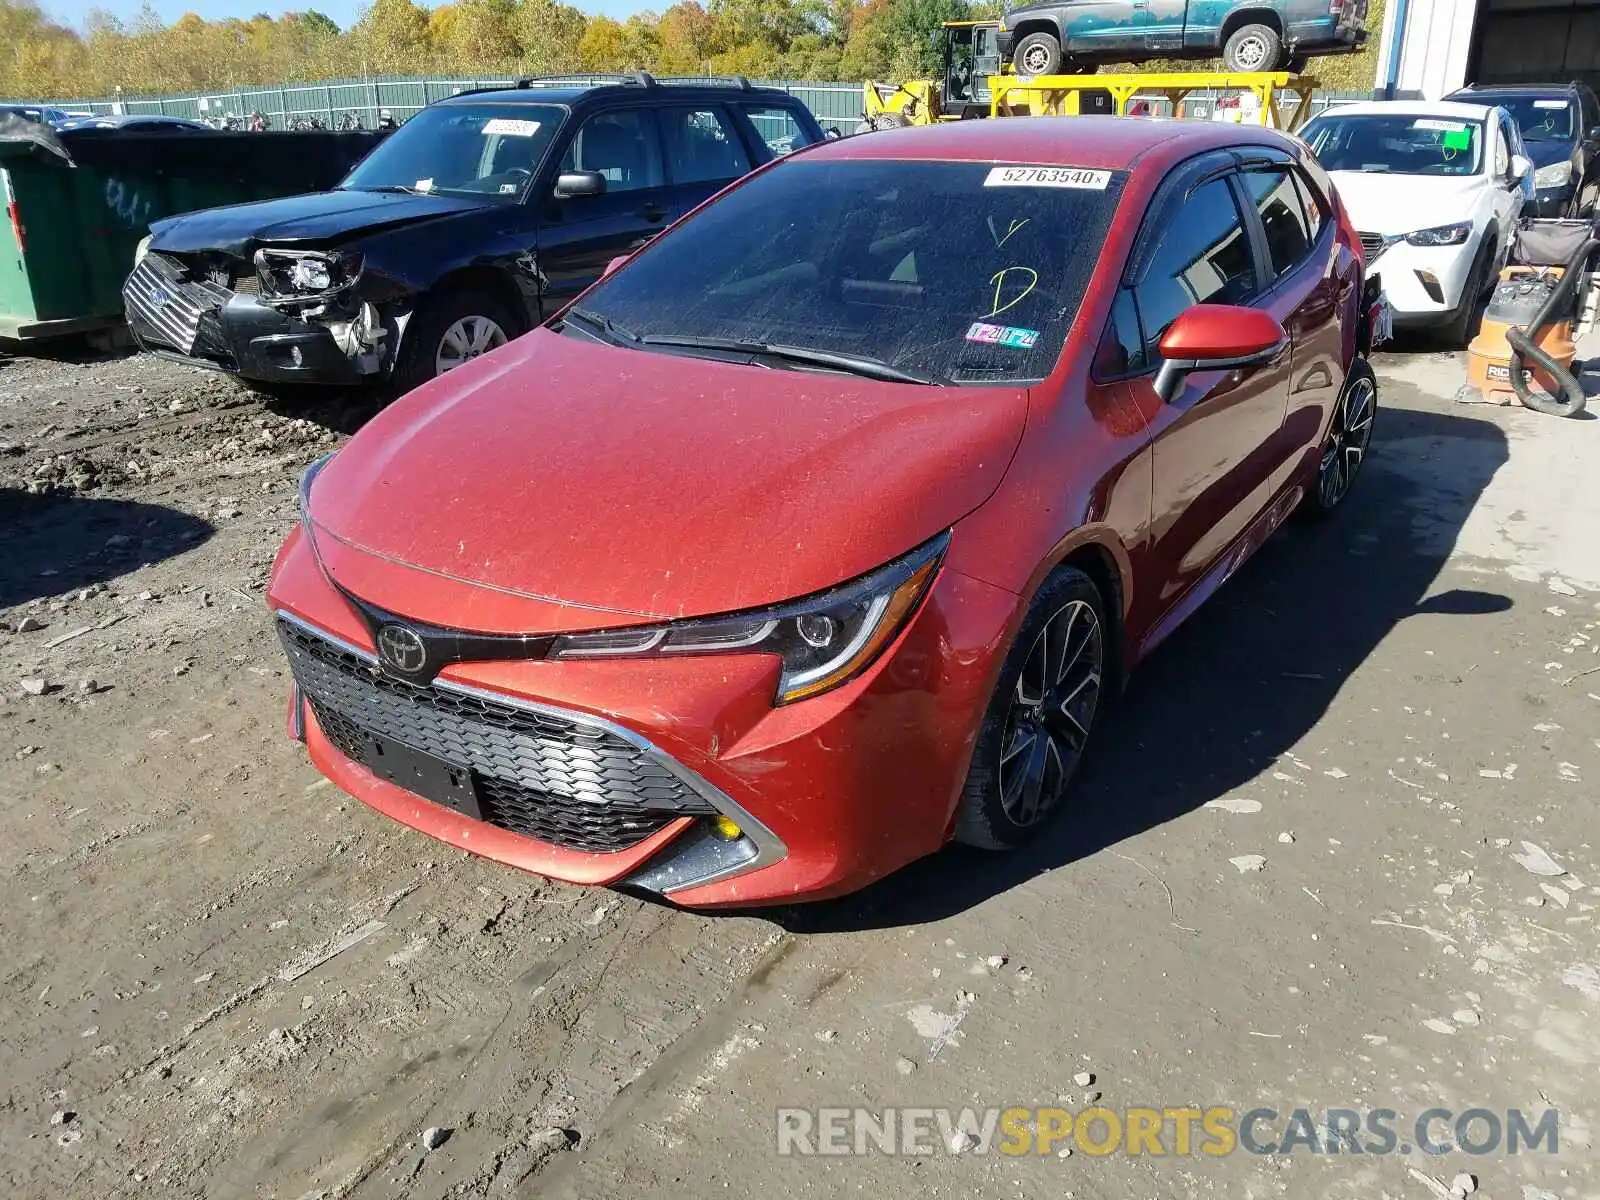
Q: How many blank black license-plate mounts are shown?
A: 1